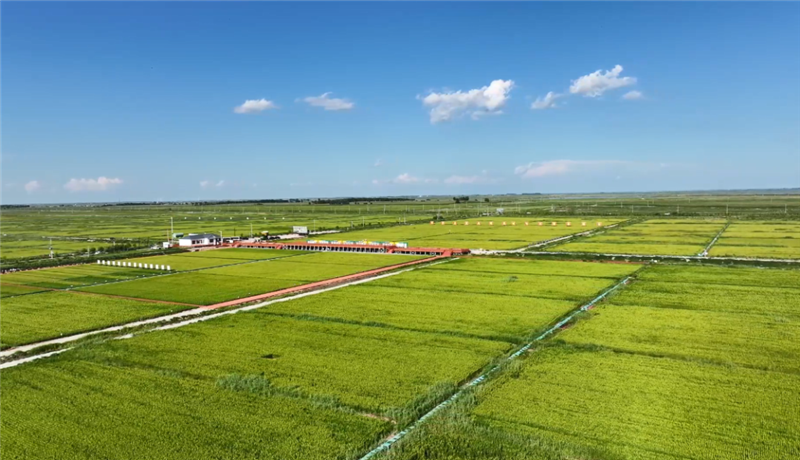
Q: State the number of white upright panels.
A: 14